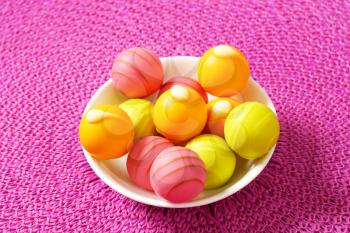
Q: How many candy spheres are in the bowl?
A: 11